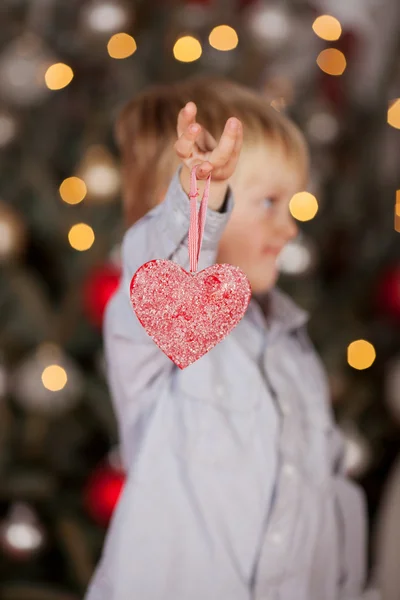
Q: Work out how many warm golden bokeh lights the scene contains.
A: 13